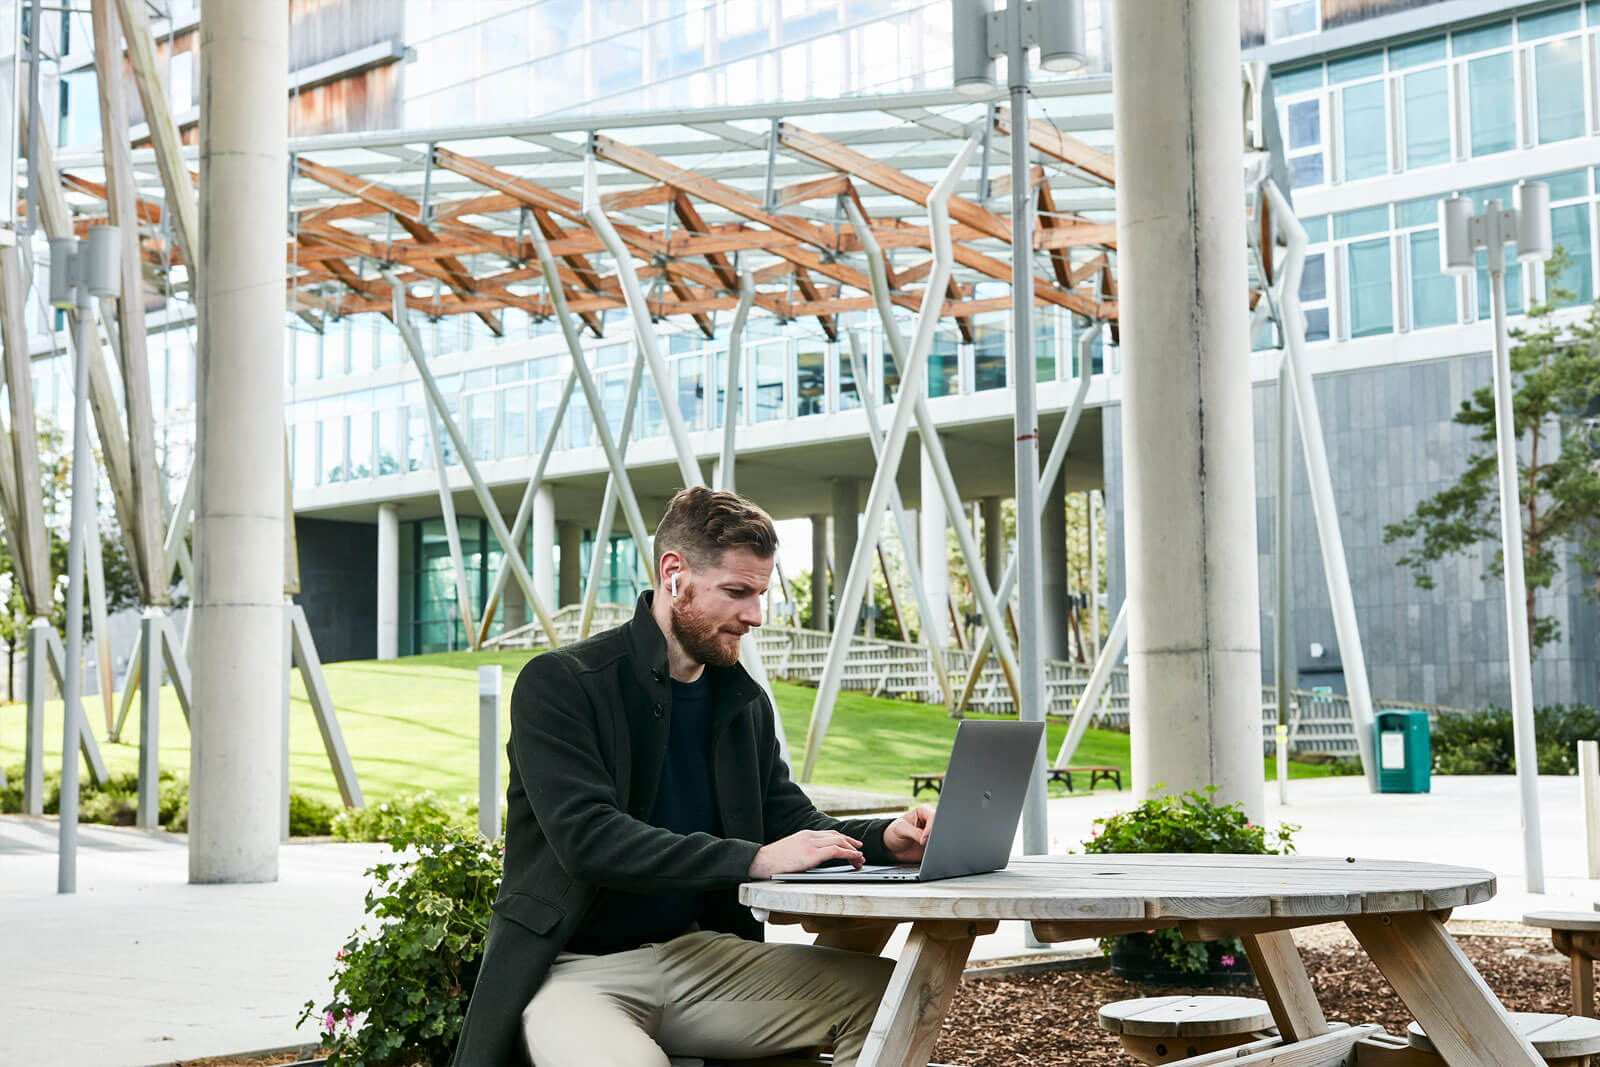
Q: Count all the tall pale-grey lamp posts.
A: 3